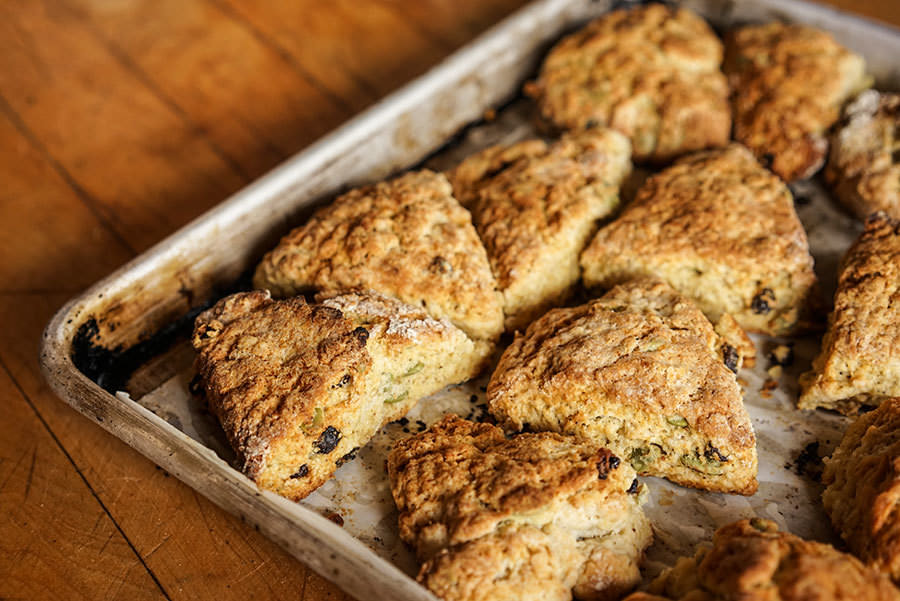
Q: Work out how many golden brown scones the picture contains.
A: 12